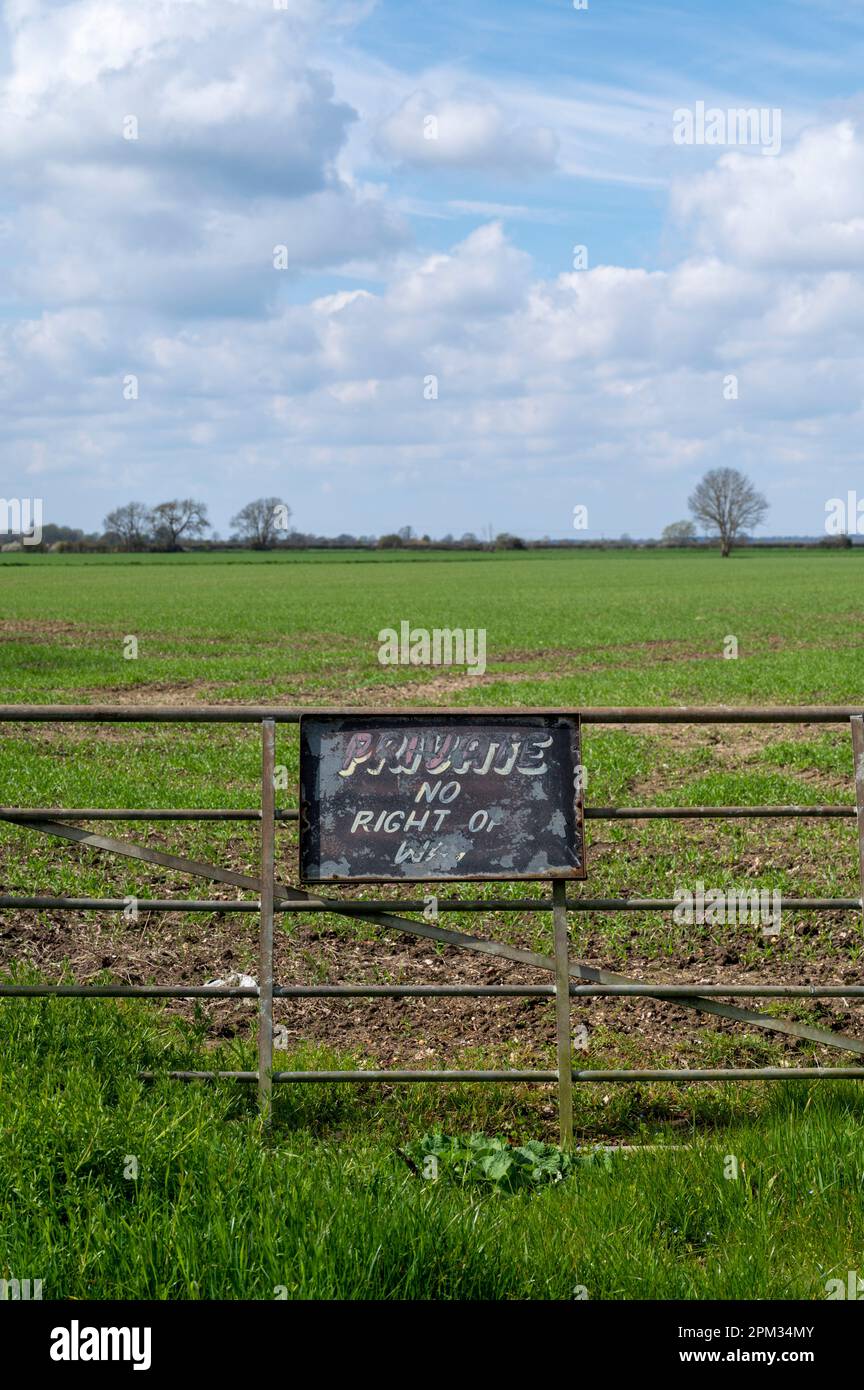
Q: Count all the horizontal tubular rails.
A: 5